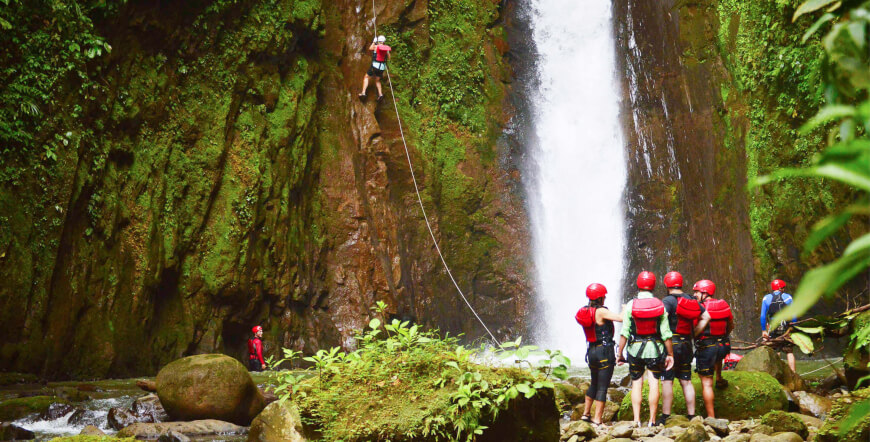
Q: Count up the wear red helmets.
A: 6